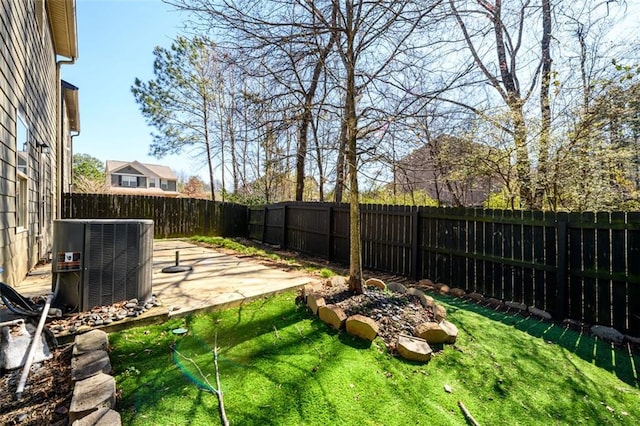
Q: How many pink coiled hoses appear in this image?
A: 0